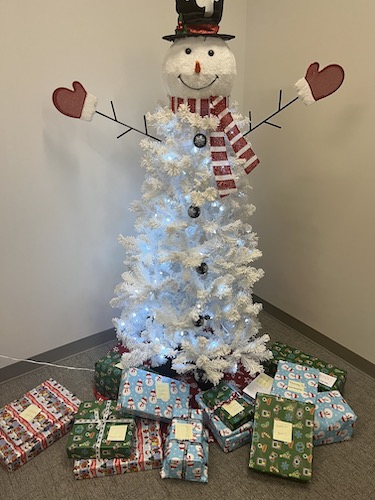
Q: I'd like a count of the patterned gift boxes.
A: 12